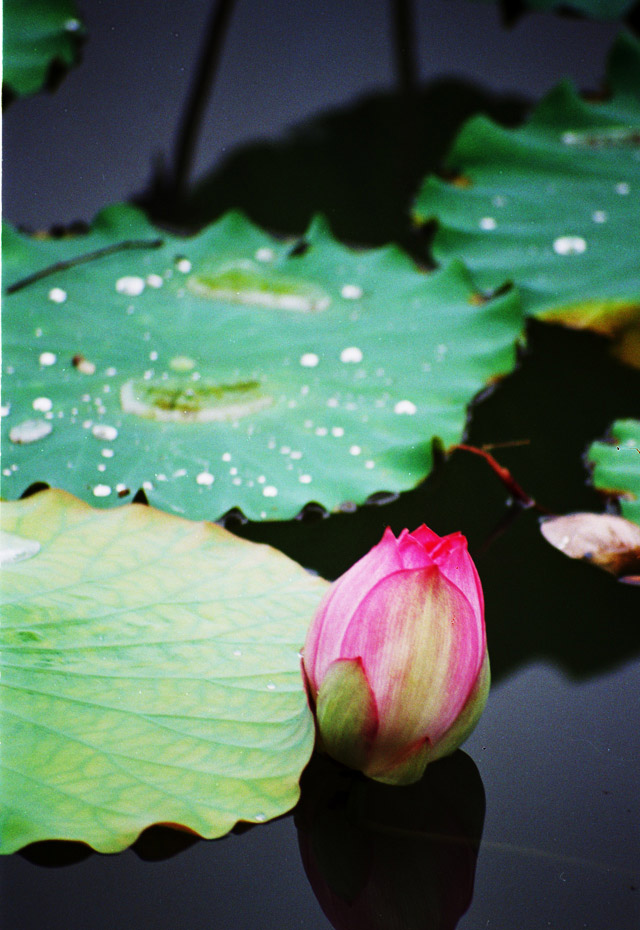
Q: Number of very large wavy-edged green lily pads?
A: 3